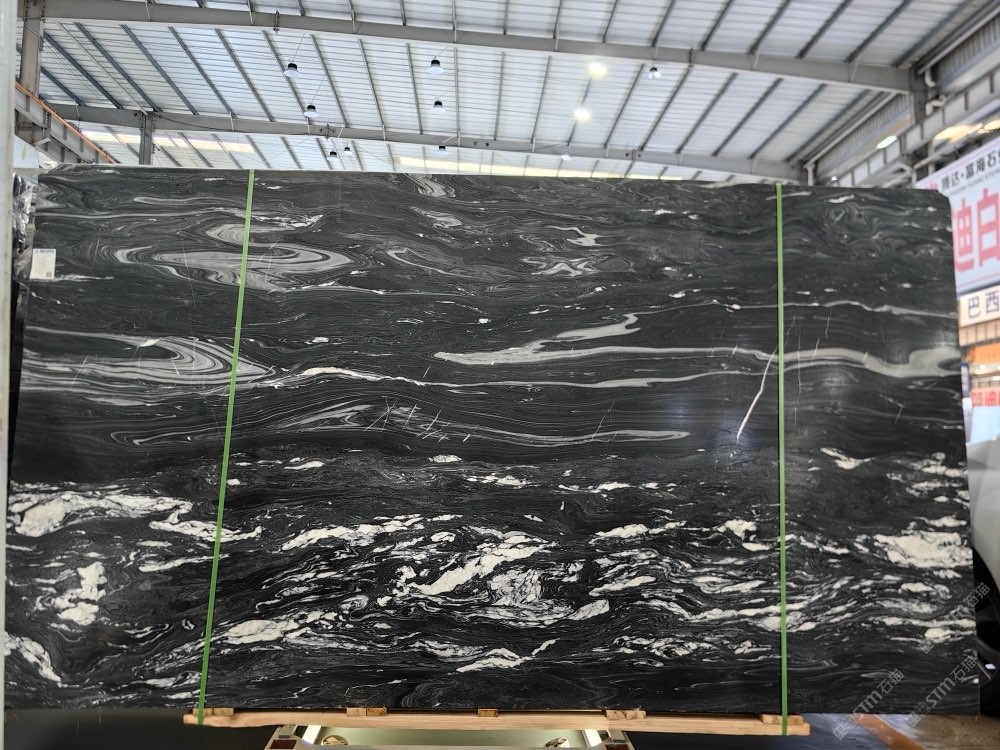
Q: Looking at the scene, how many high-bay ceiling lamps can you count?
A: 11